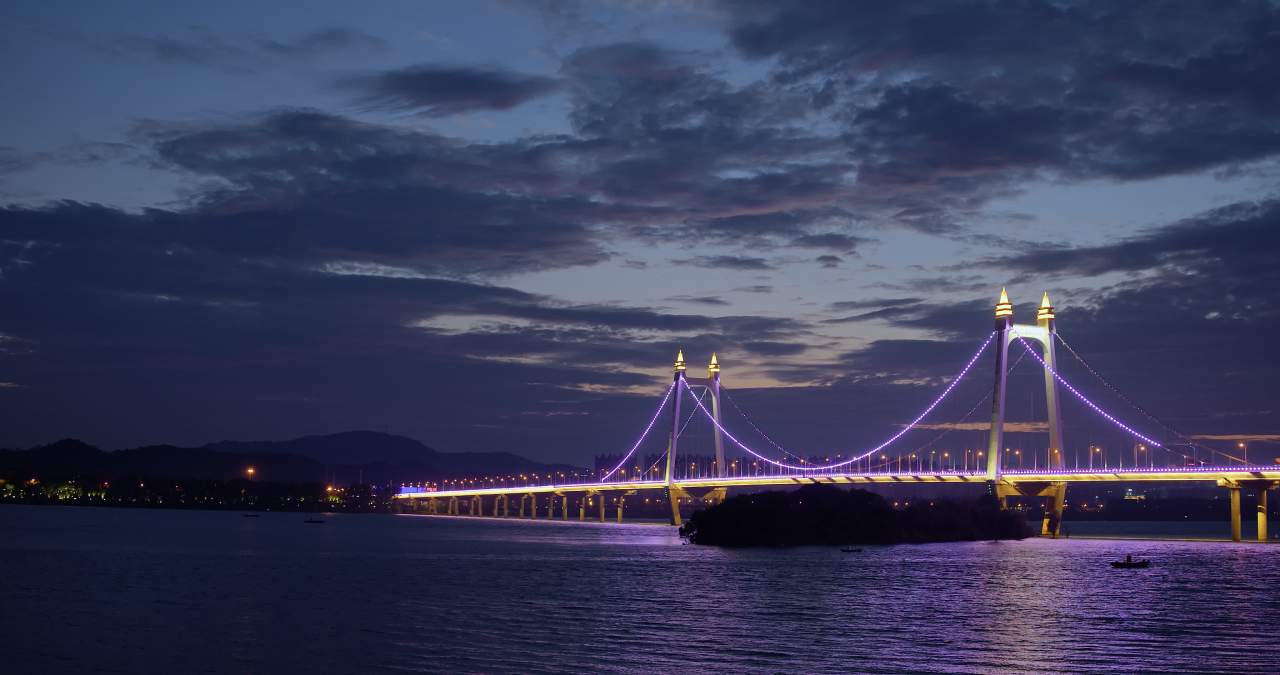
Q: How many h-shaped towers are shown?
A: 2